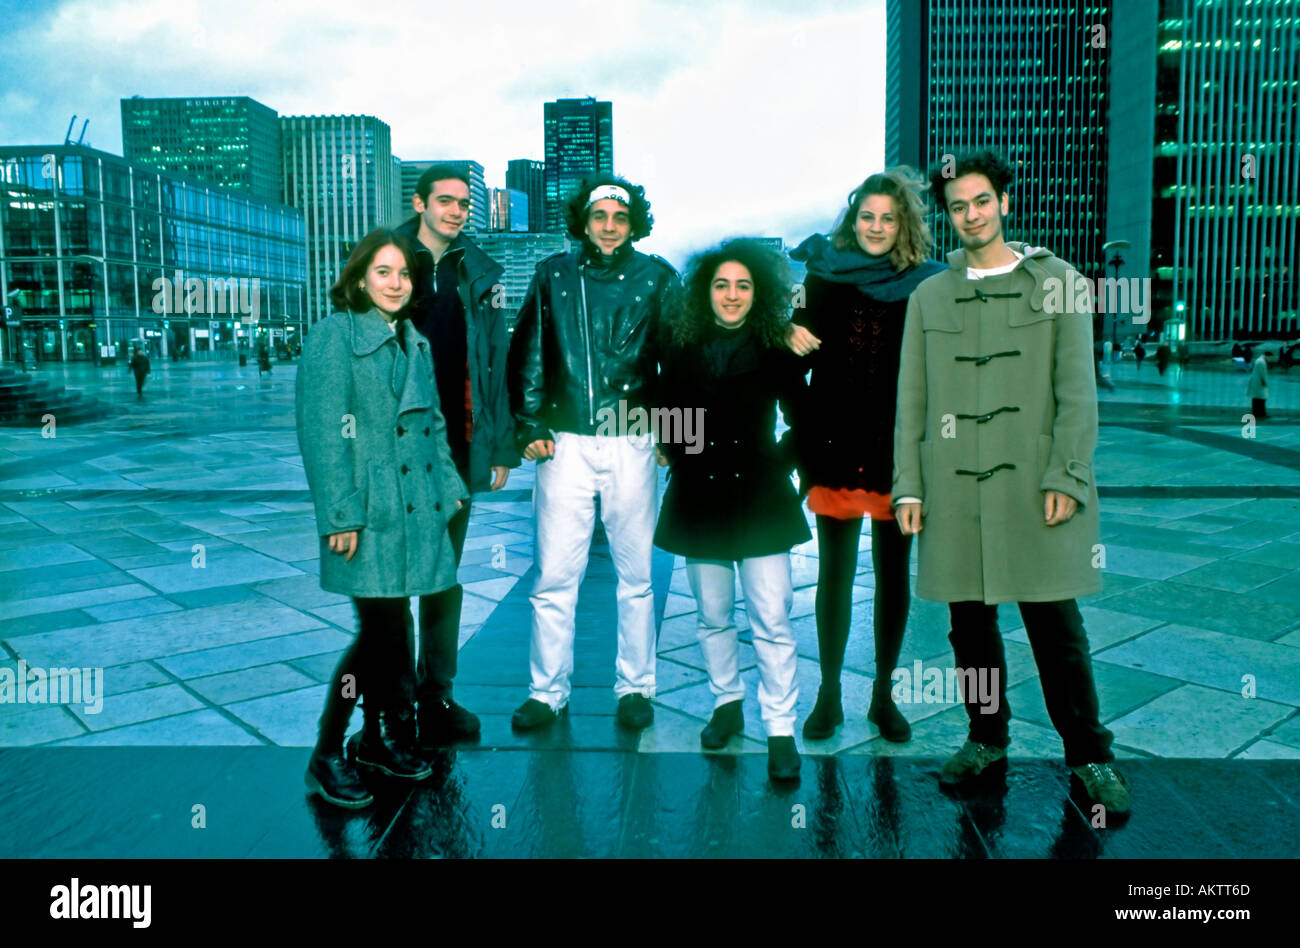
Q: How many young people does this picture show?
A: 6